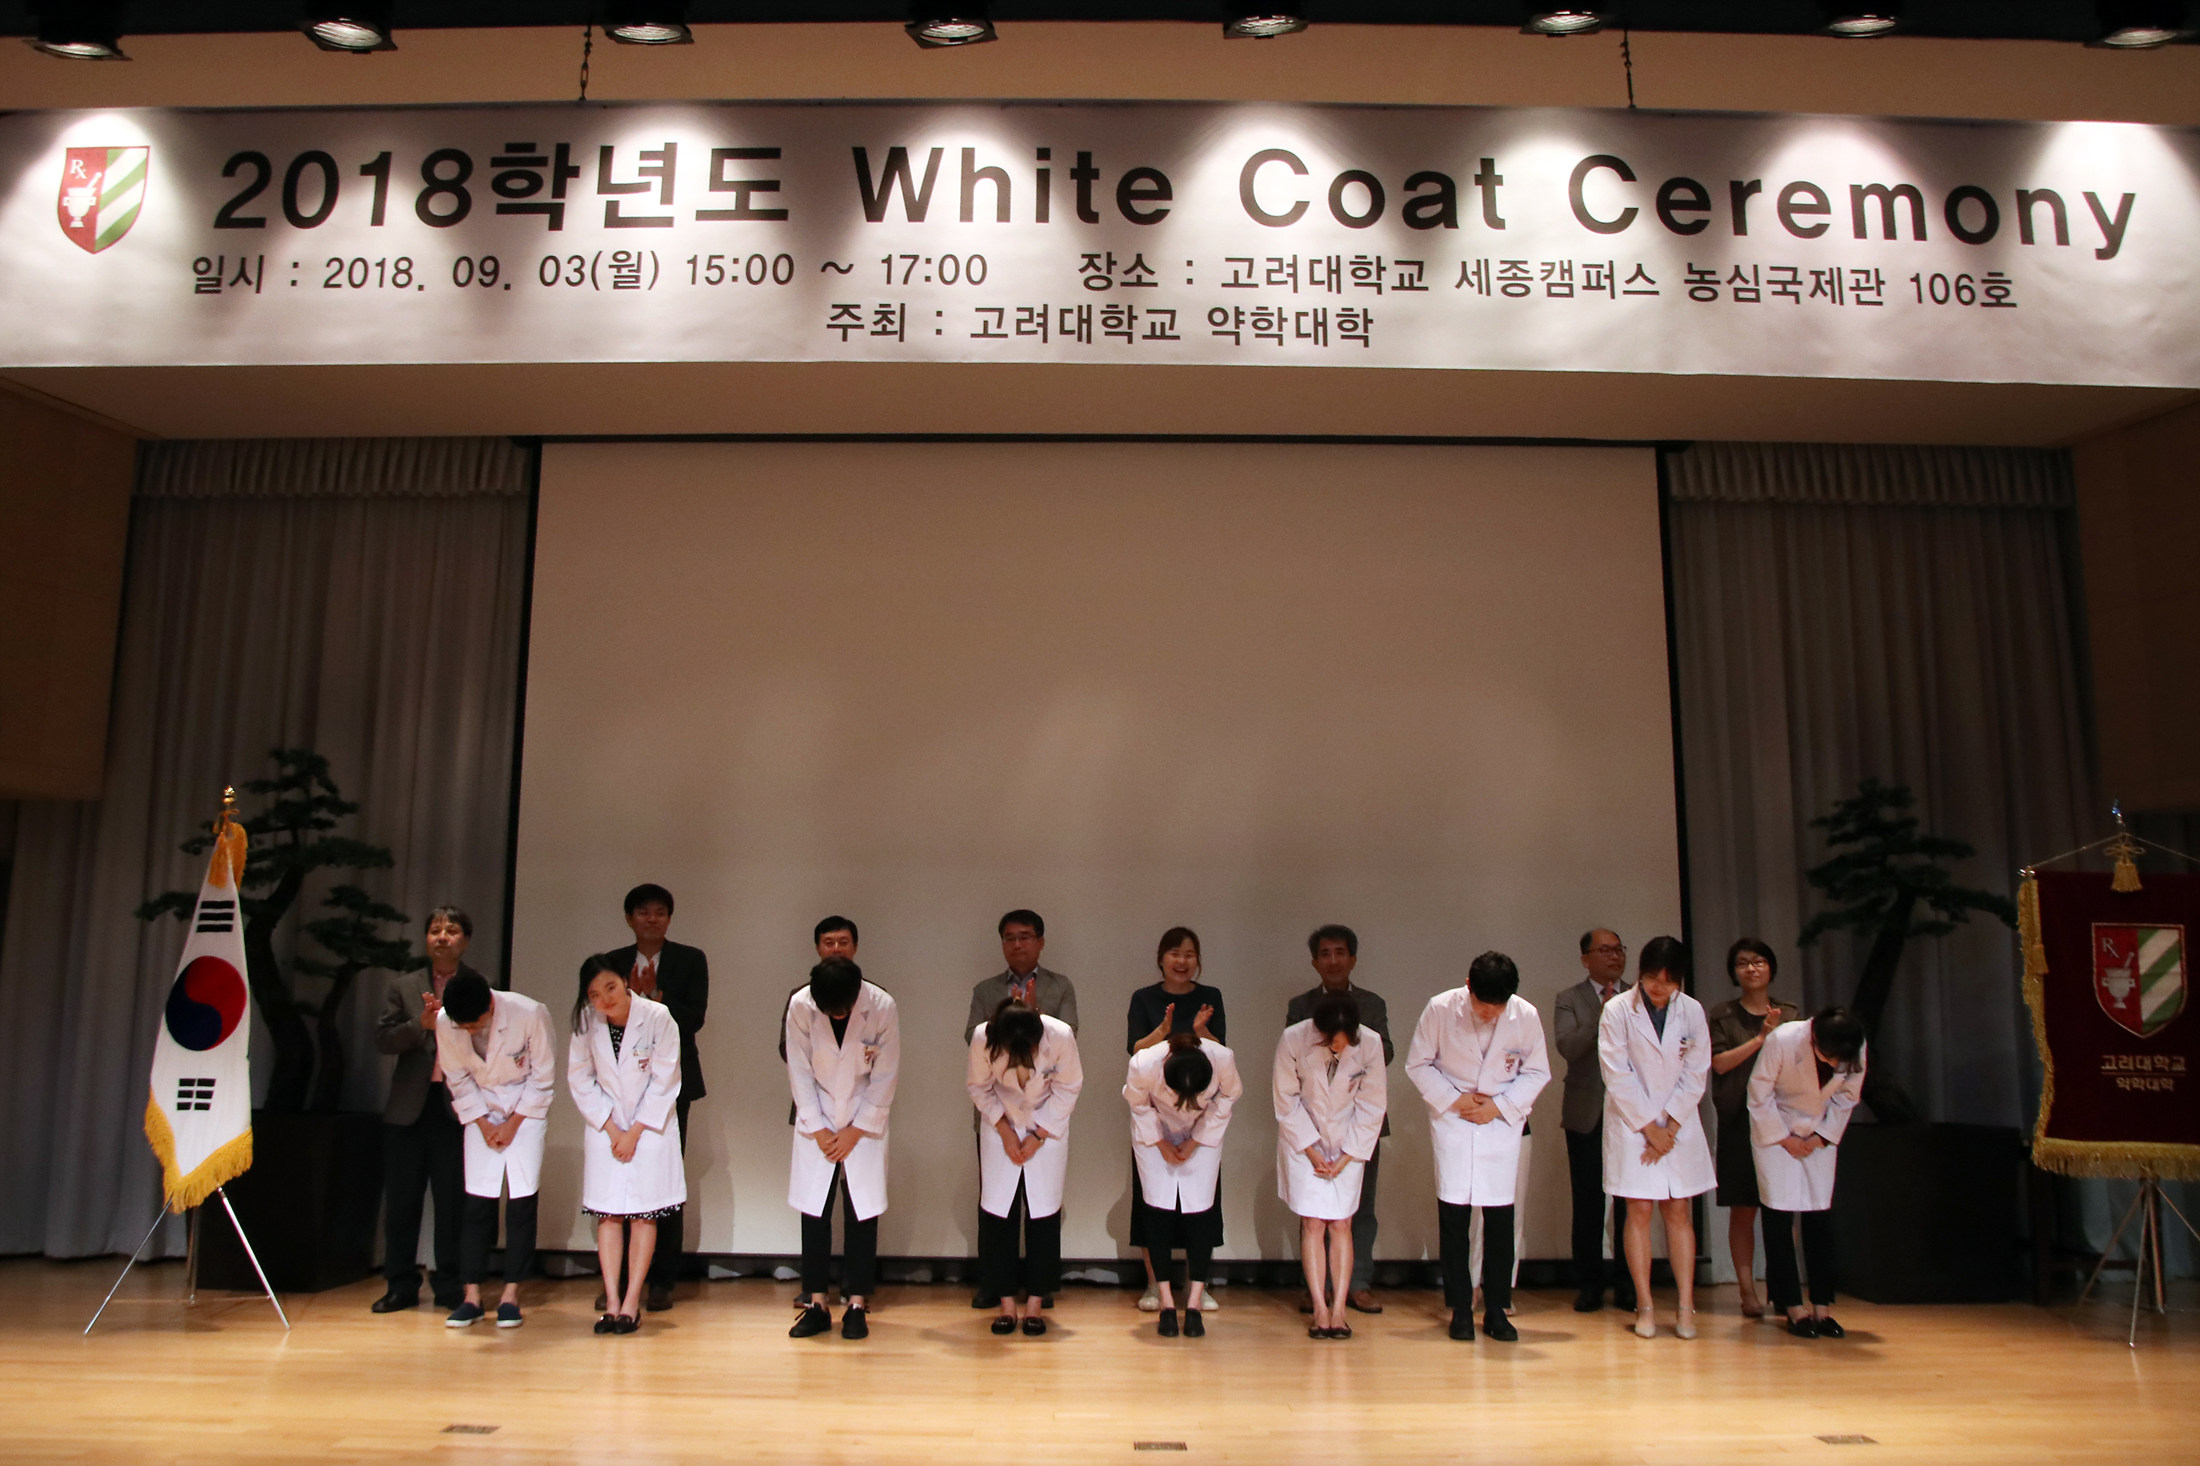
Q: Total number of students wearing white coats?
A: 9